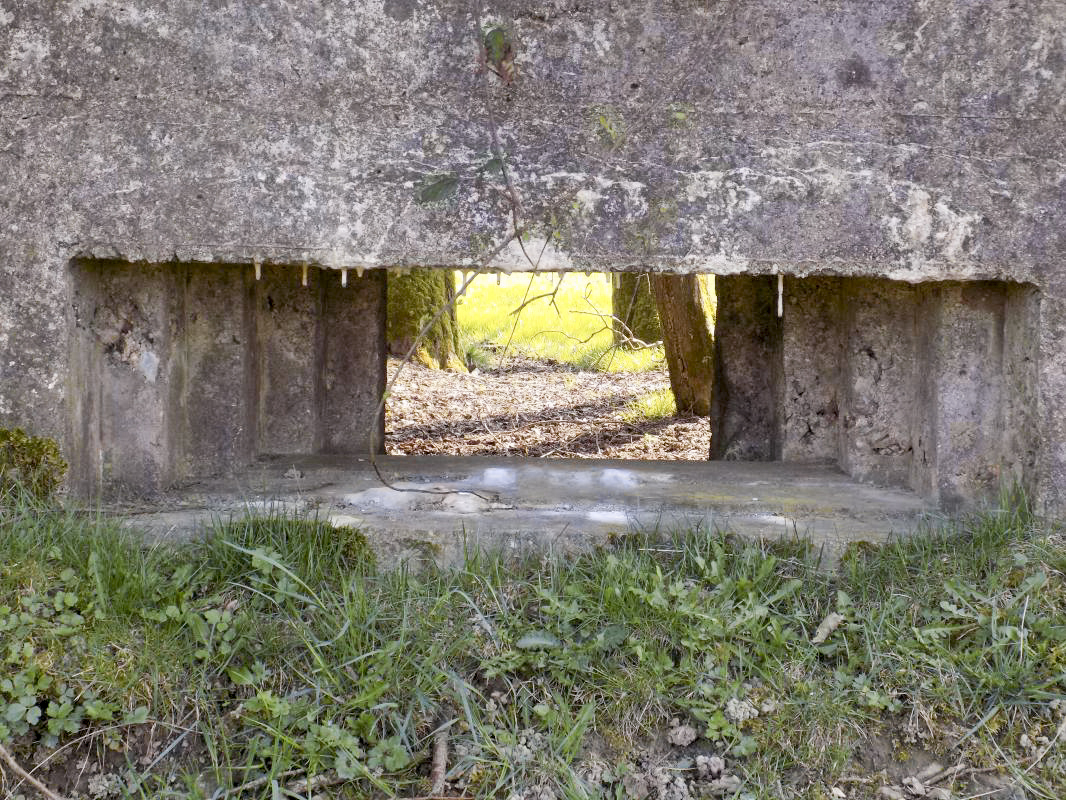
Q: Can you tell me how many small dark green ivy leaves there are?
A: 3